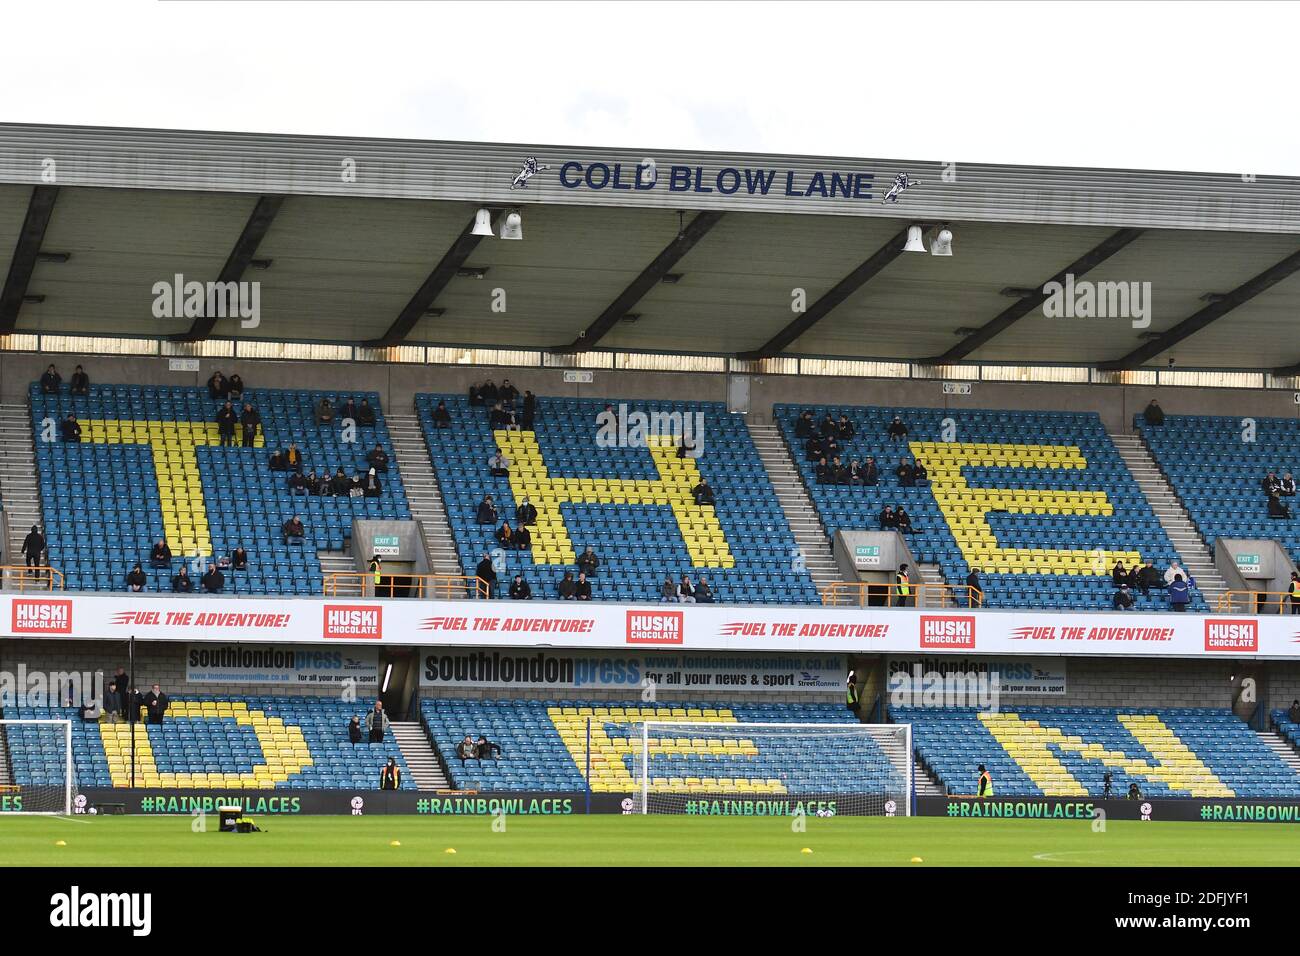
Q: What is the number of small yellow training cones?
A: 5